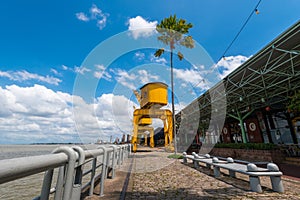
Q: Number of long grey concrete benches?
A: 1